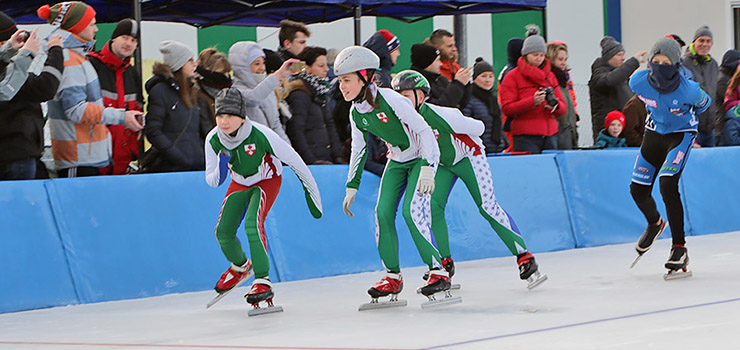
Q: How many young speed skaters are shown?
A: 4